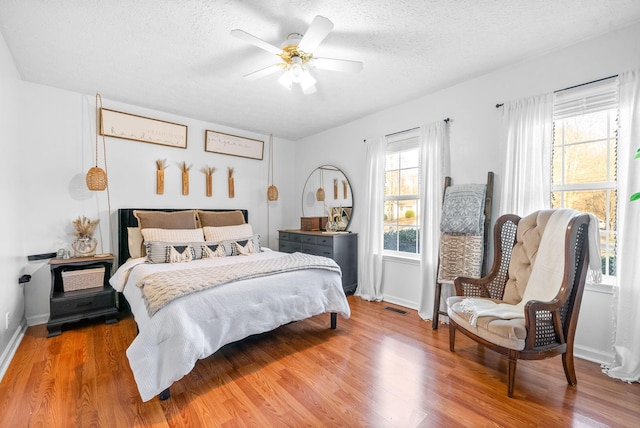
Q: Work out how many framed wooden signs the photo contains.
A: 2